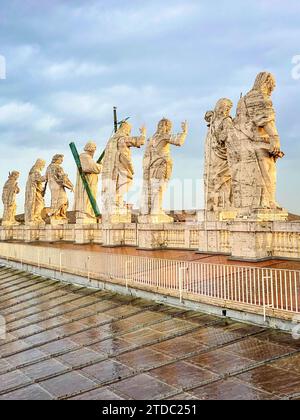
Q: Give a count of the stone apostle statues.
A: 8